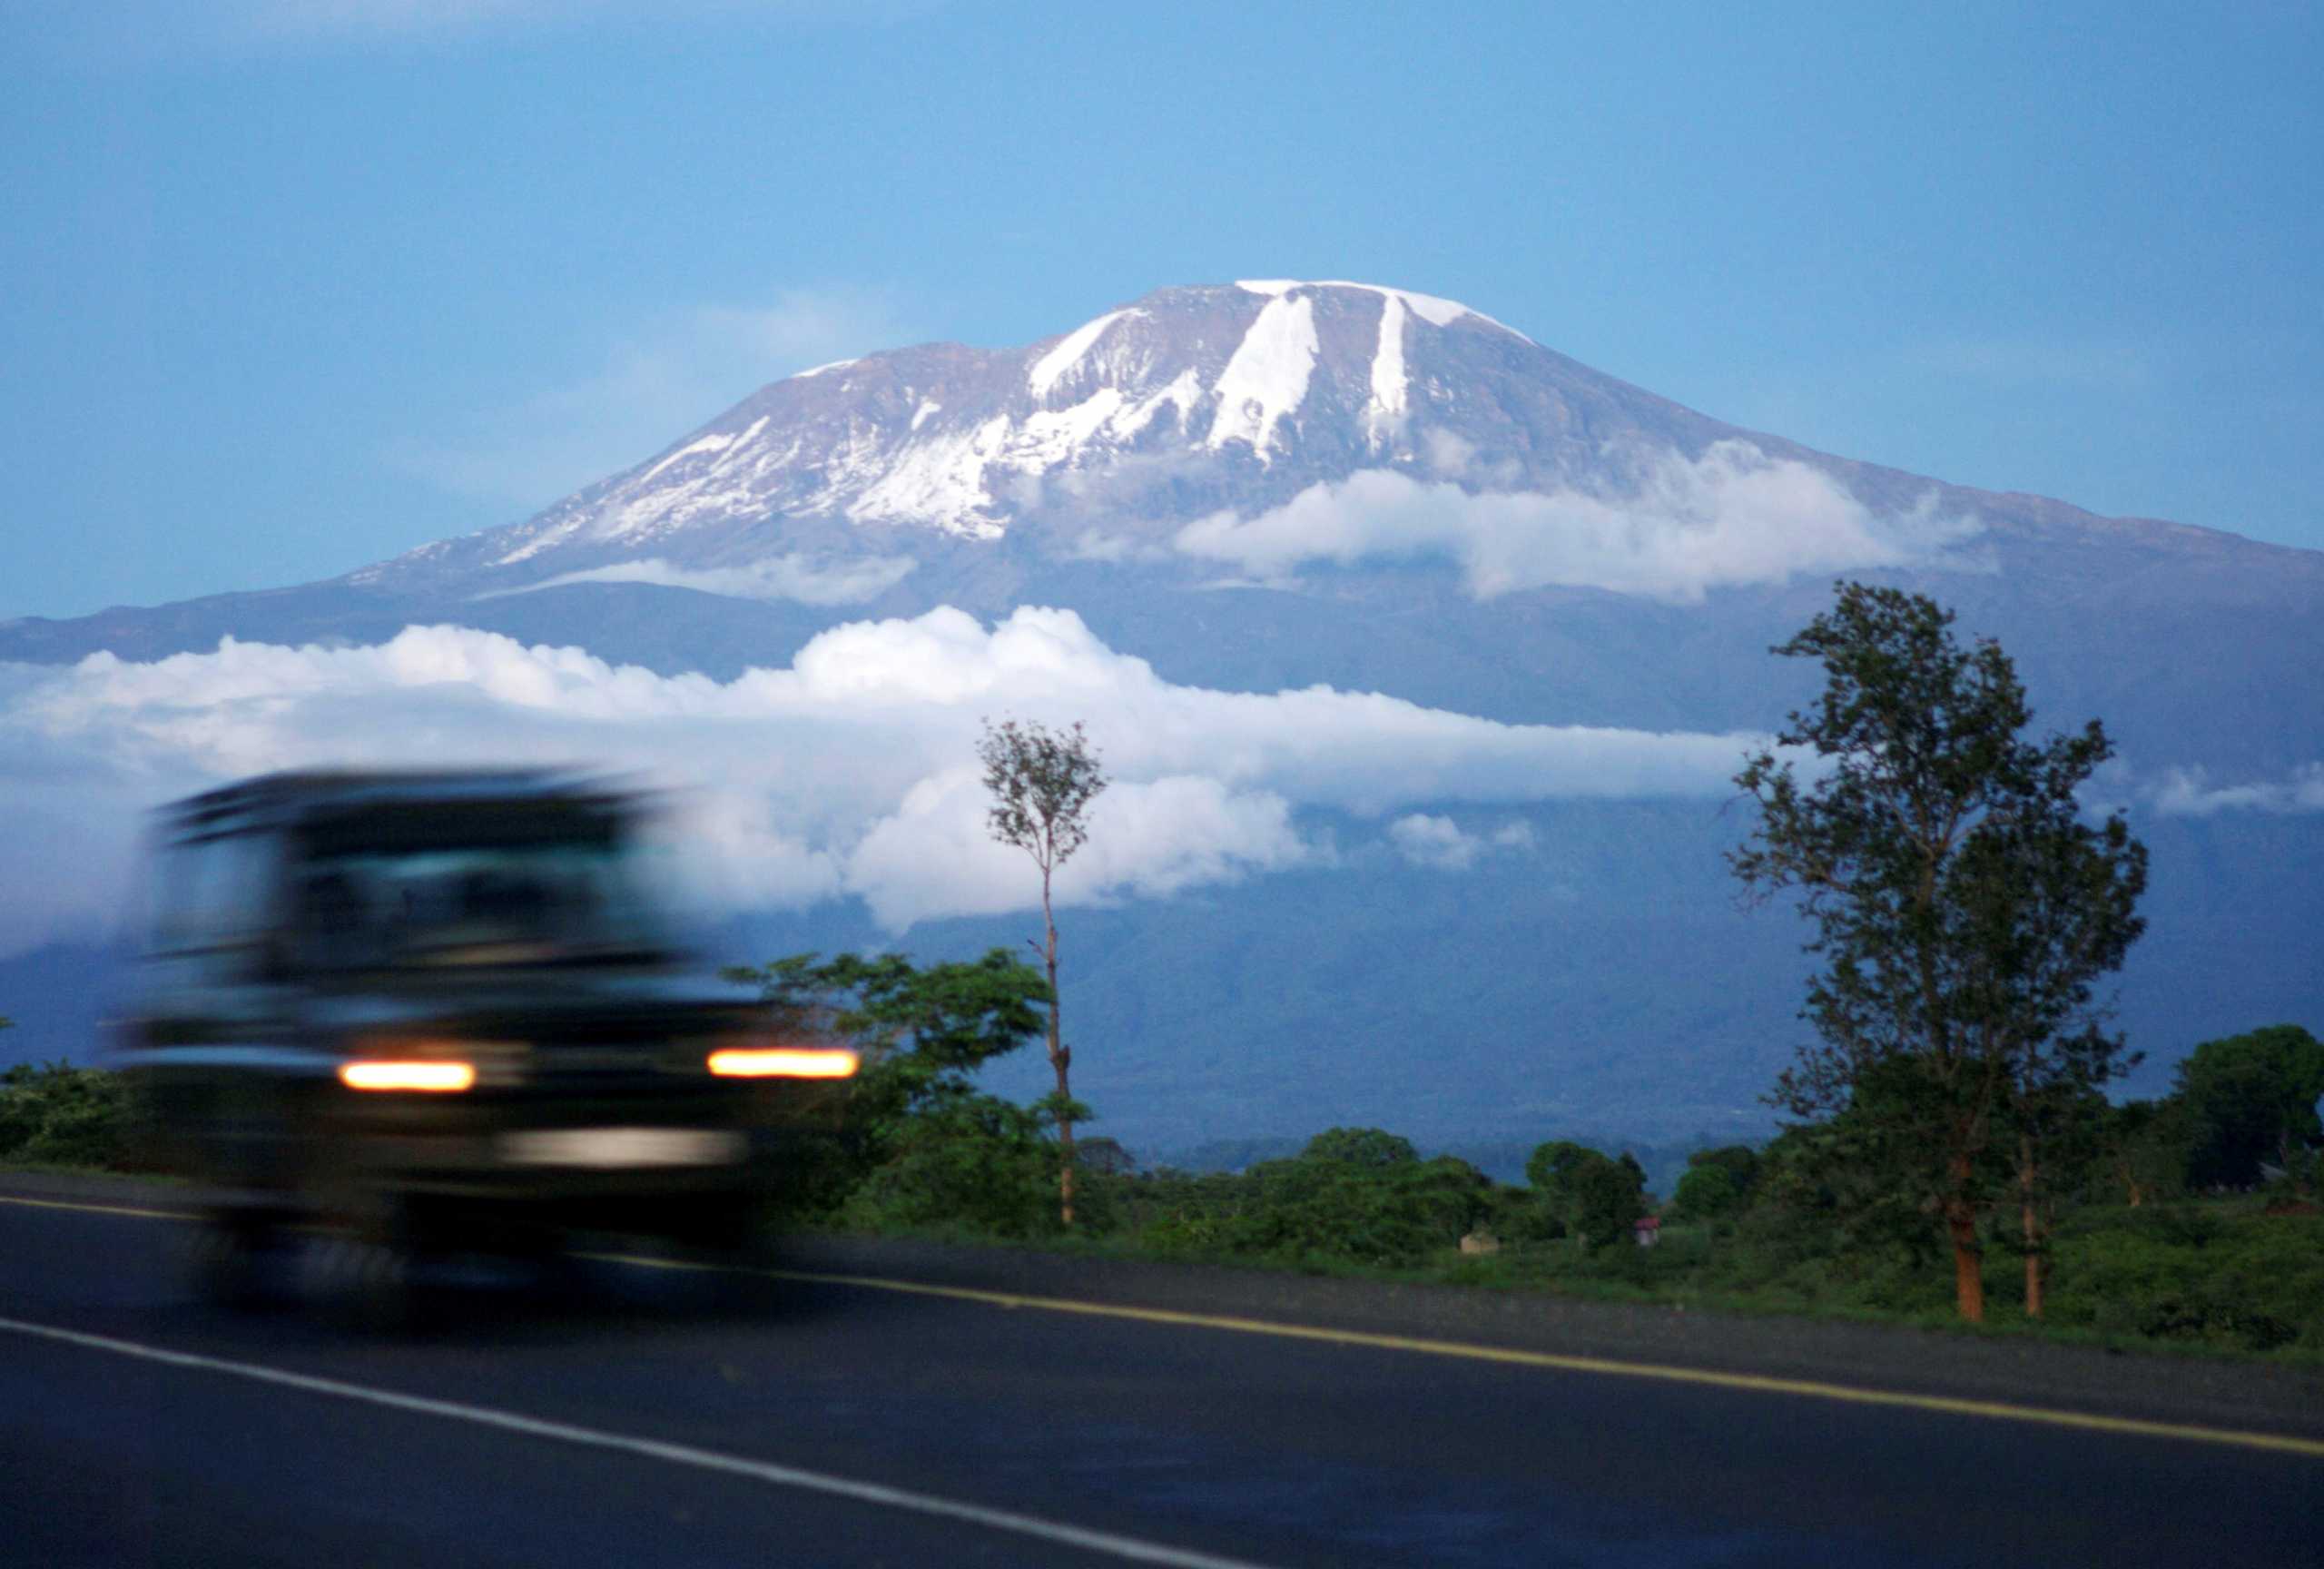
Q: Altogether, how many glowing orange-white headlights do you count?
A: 2